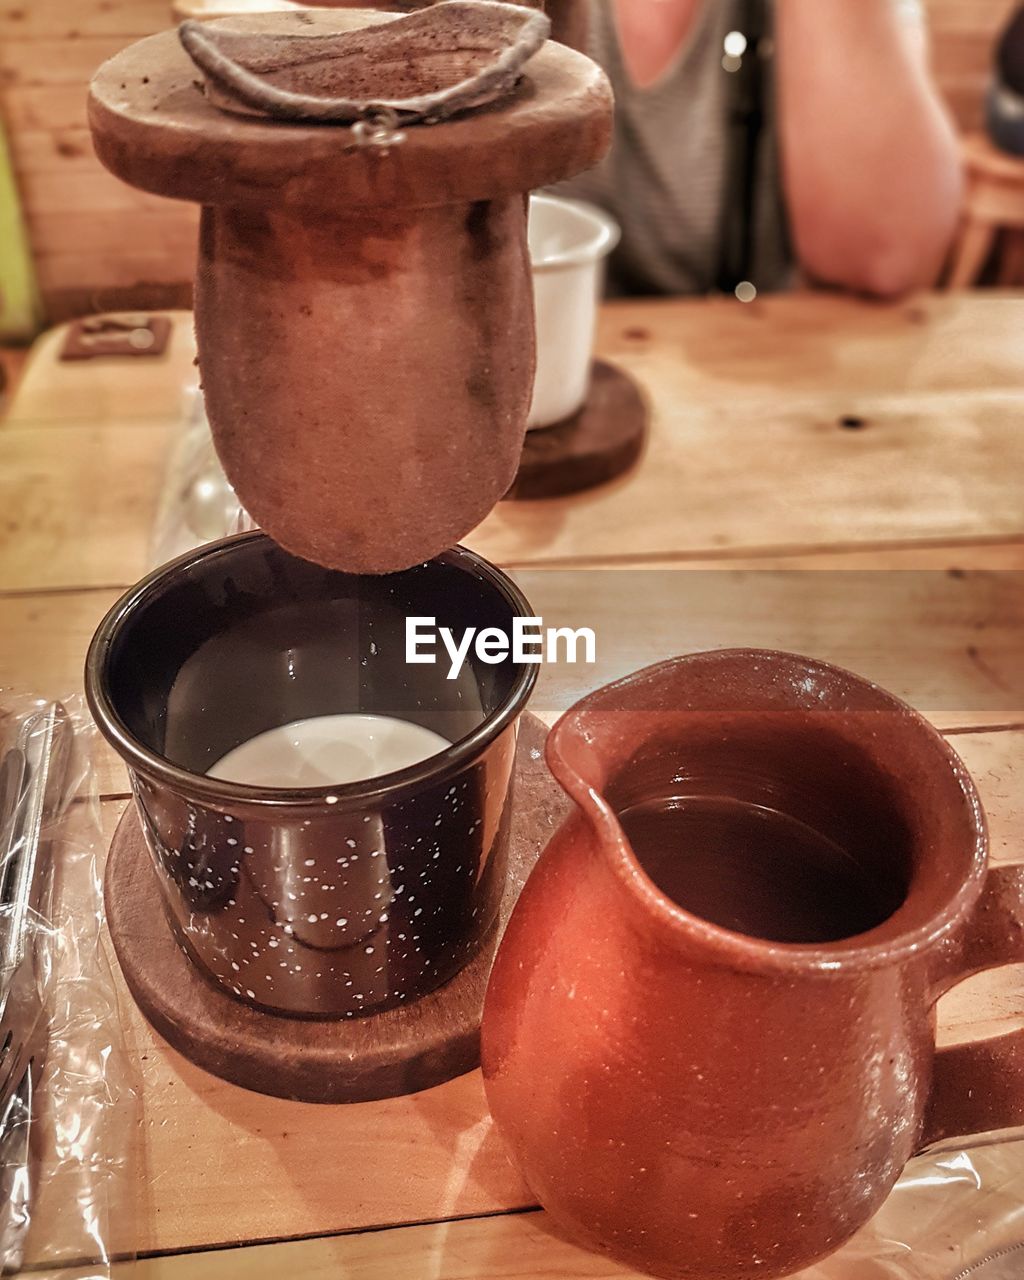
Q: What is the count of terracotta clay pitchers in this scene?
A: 1